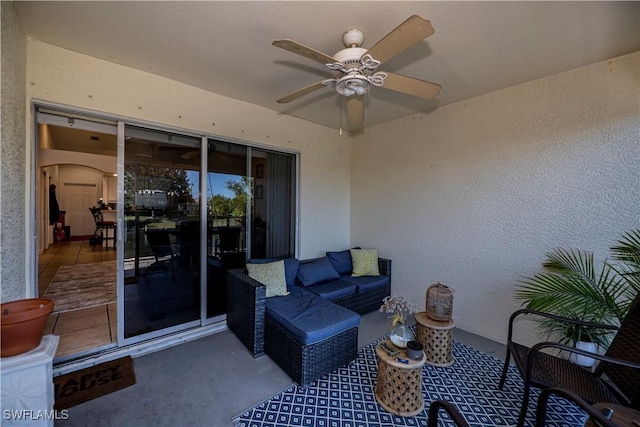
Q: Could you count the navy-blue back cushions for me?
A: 3